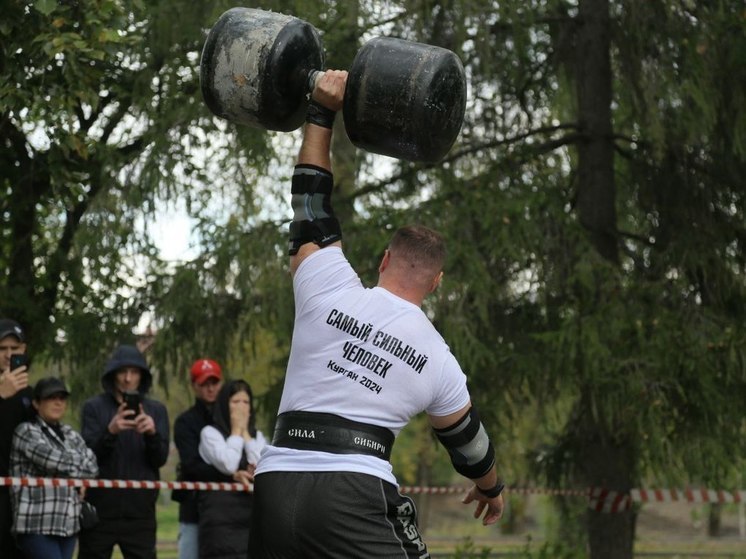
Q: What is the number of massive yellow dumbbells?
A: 0